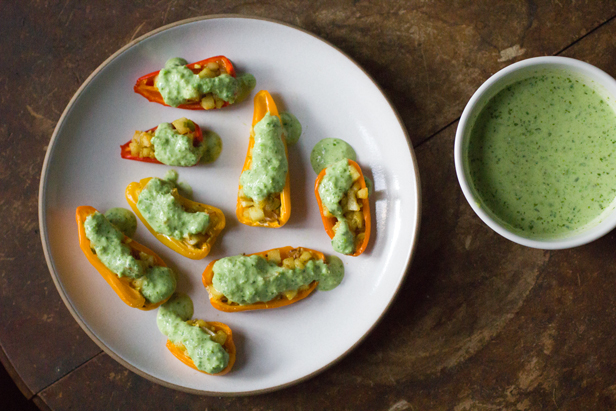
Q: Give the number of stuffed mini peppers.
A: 8